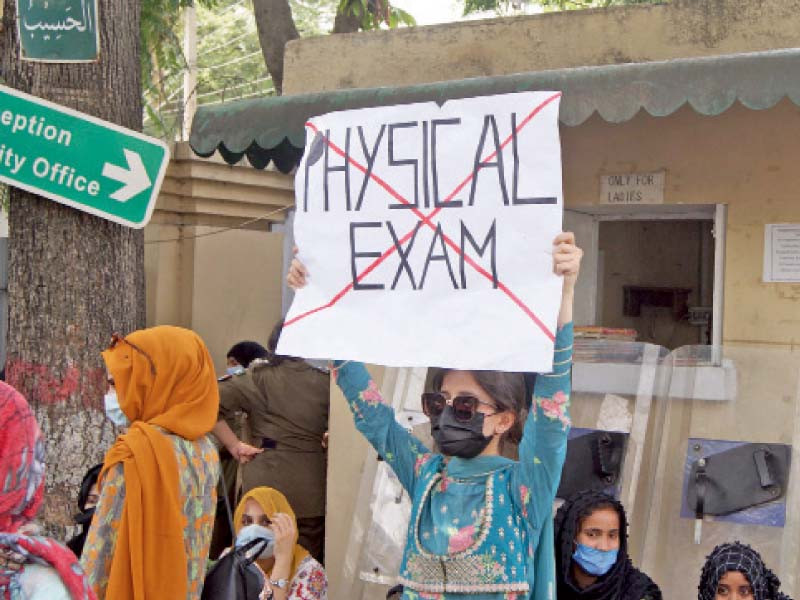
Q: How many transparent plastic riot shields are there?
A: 3